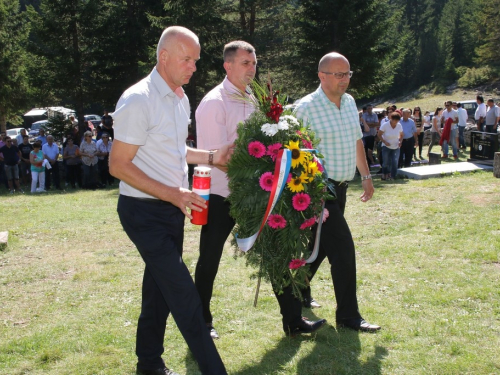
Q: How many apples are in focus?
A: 0